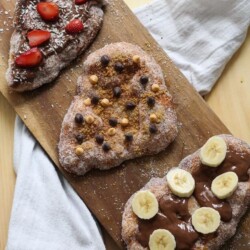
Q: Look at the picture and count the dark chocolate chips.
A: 14